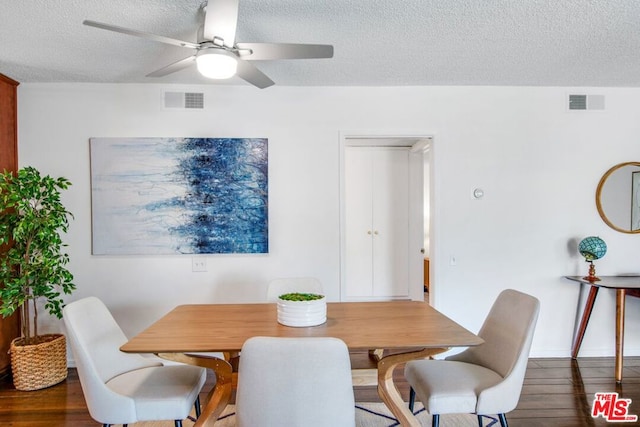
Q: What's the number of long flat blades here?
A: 5